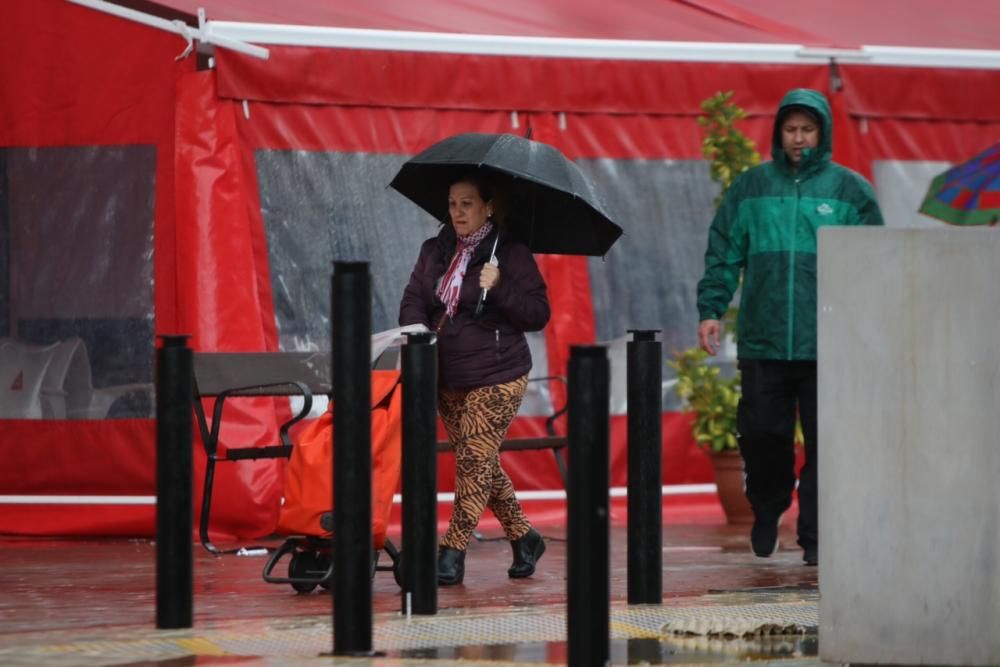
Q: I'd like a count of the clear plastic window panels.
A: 4